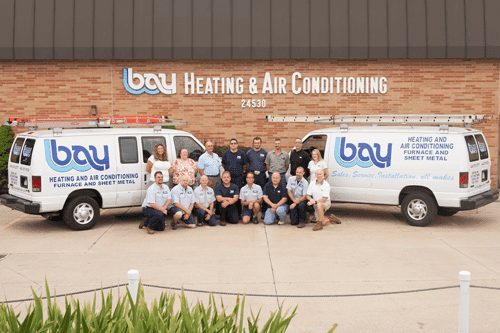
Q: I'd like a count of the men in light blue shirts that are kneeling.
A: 5